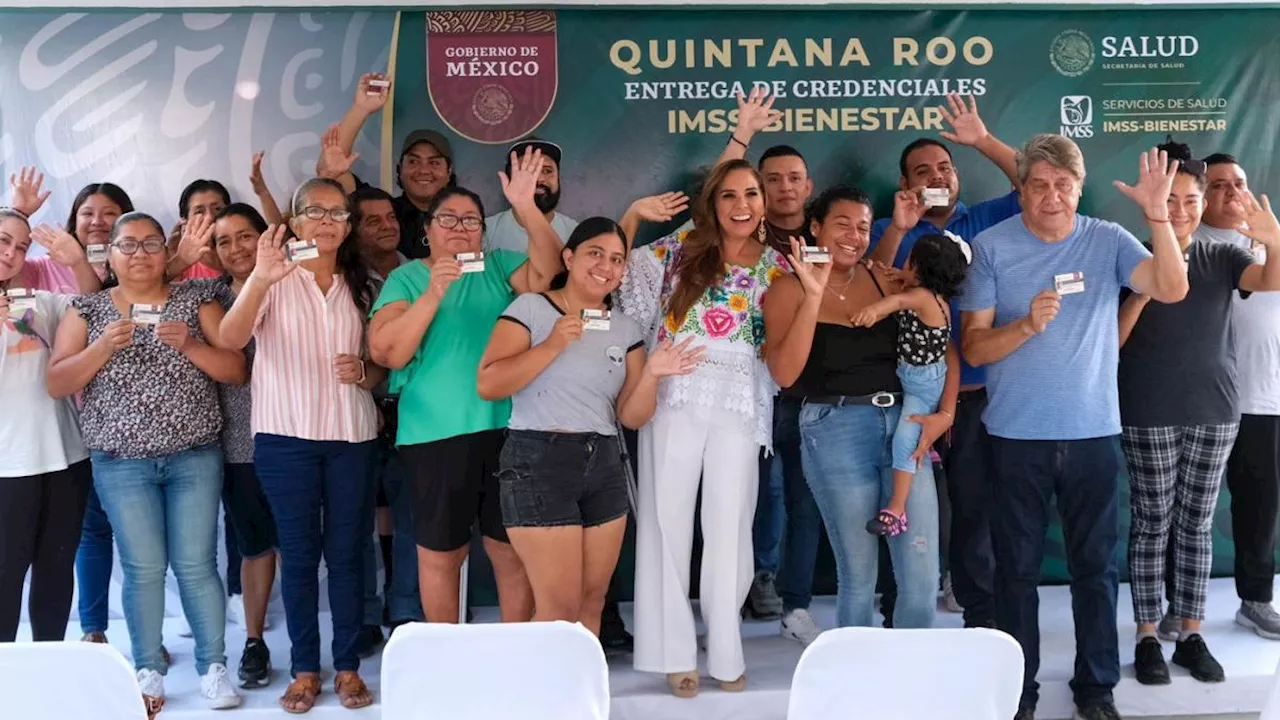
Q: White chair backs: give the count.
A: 3